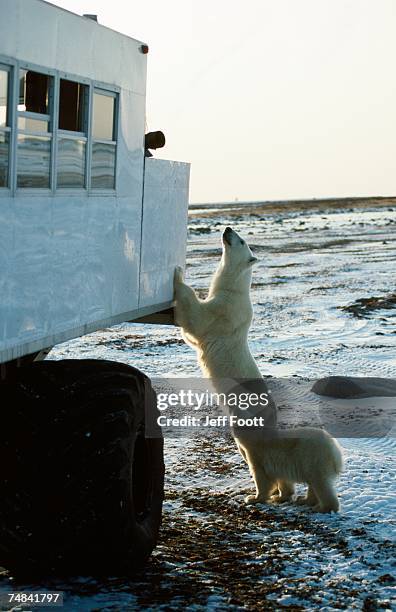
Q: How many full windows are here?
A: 3